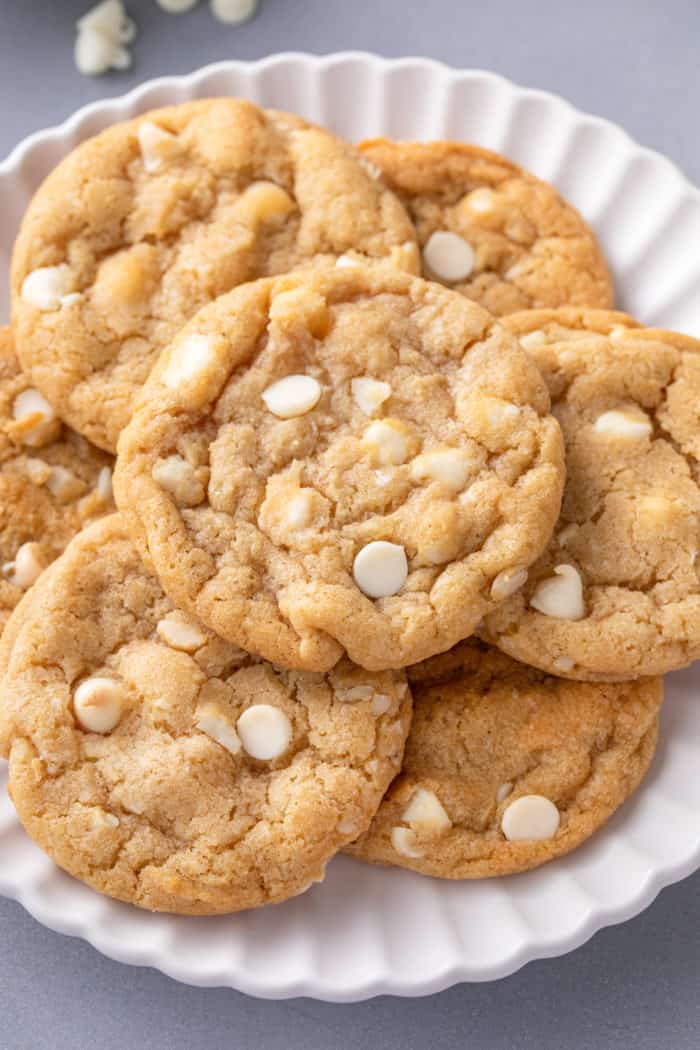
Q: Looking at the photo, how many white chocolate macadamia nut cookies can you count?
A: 7